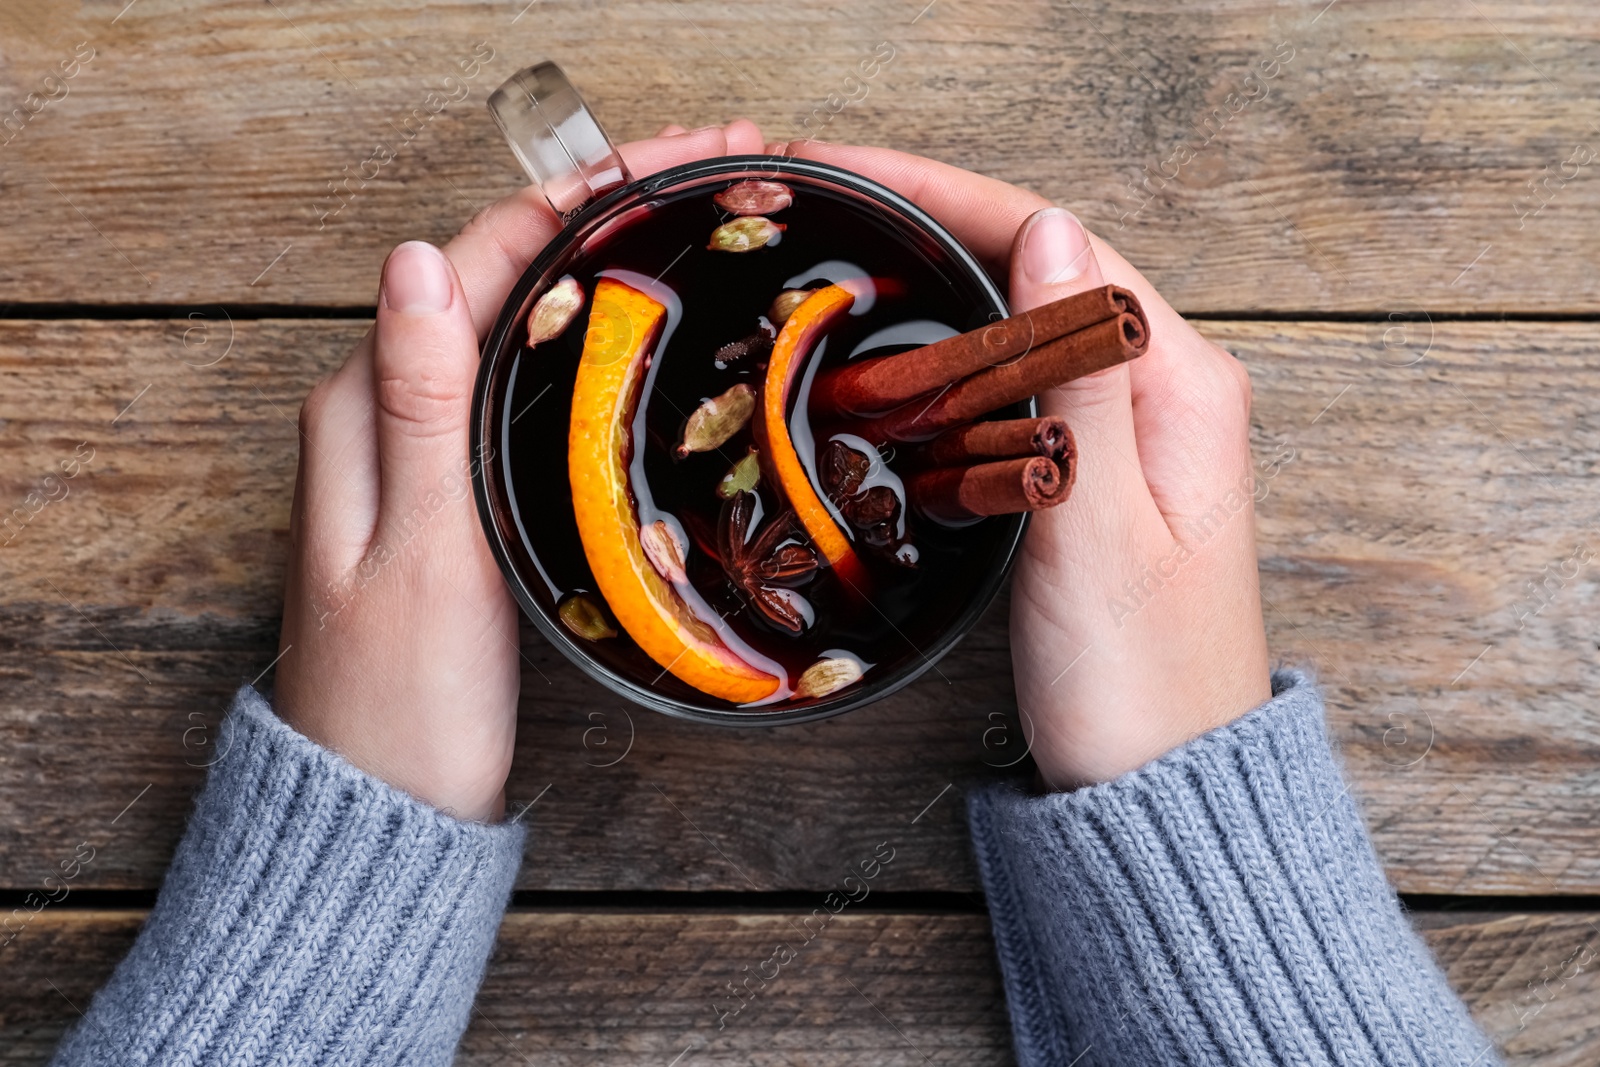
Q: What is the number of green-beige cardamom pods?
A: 9